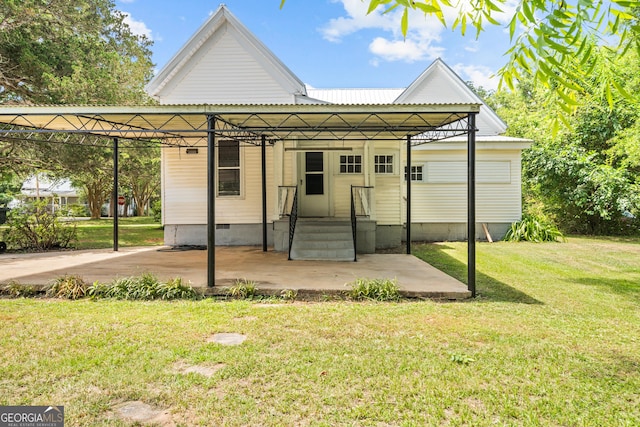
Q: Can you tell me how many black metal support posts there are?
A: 5